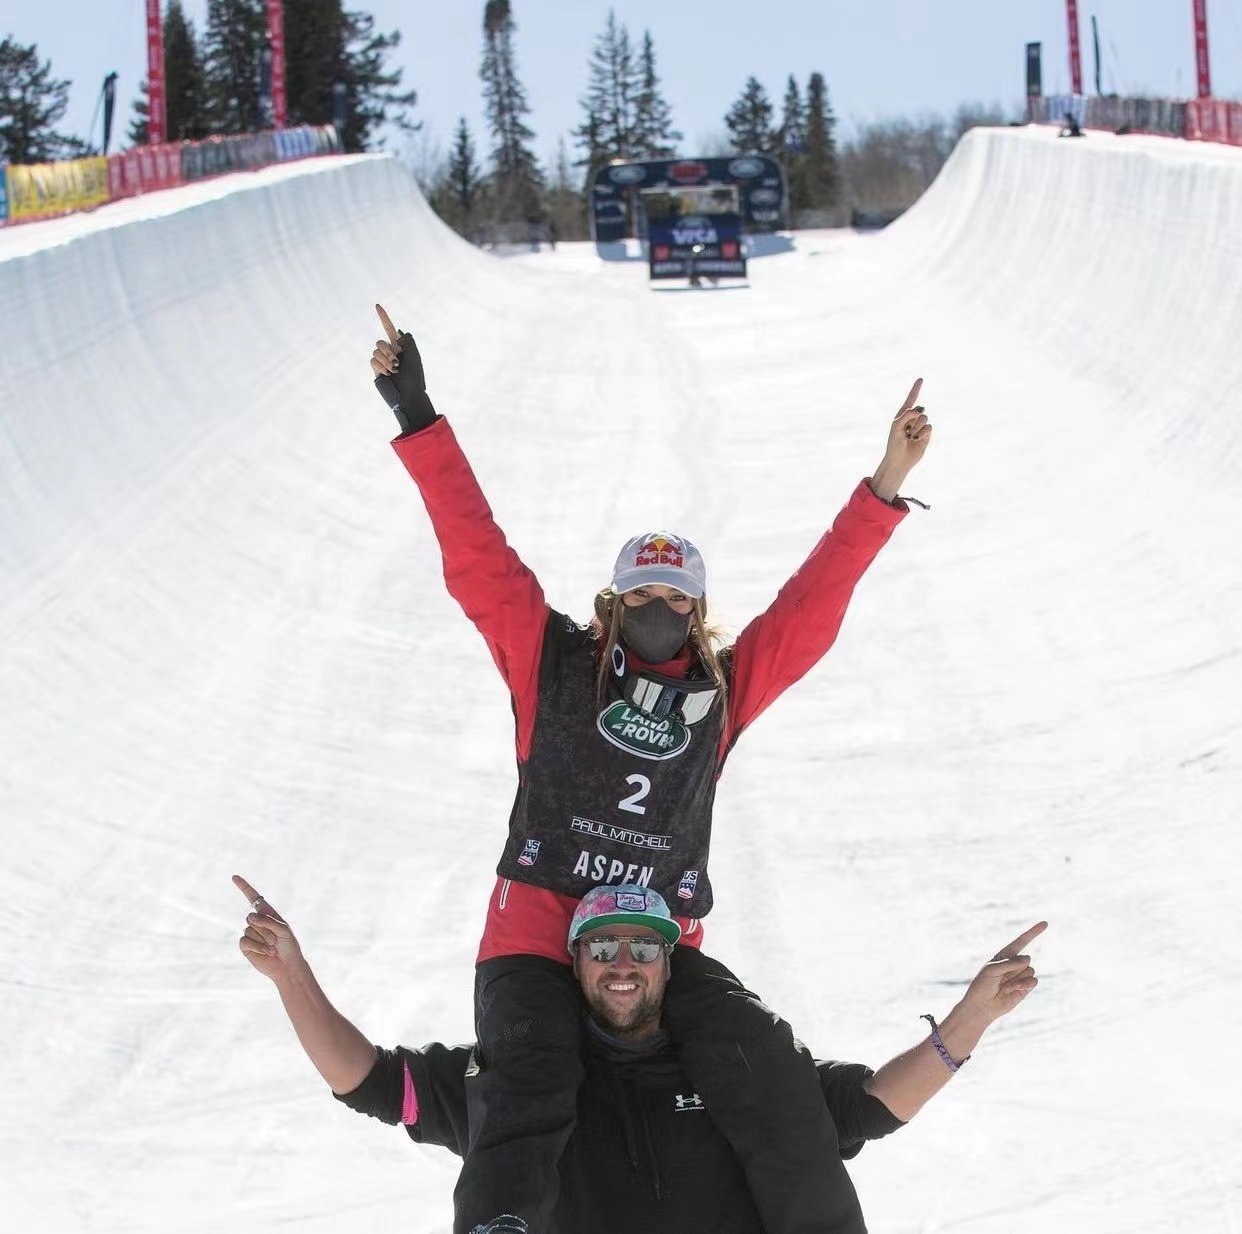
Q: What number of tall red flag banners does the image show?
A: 4